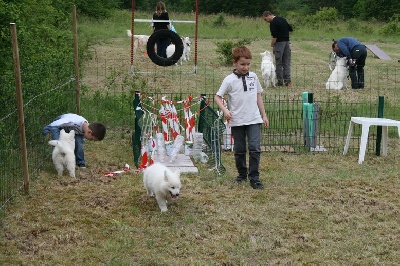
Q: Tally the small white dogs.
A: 2